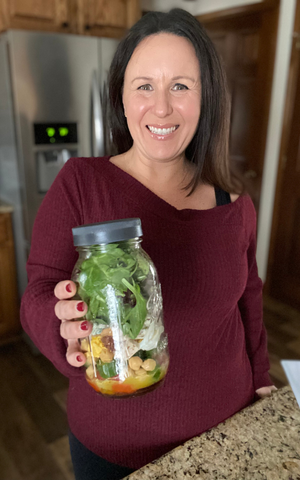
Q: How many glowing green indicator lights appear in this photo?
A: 2